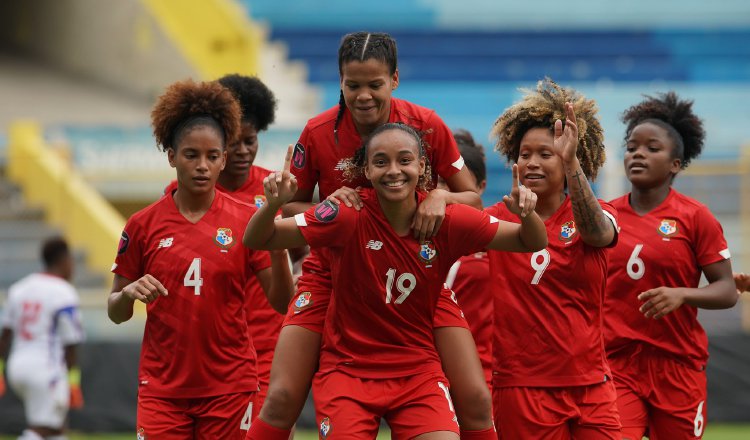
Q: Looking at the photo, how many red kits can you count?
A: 7